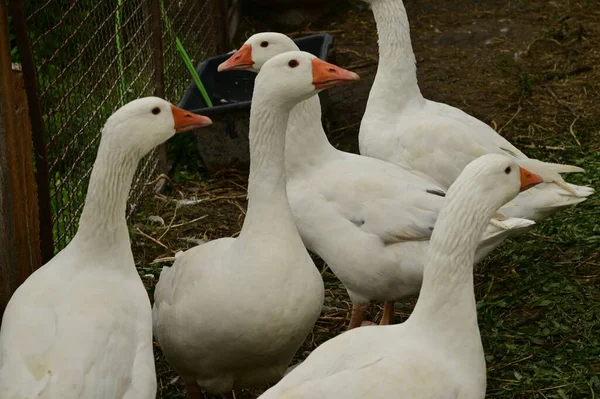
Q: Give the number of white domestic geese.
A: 5